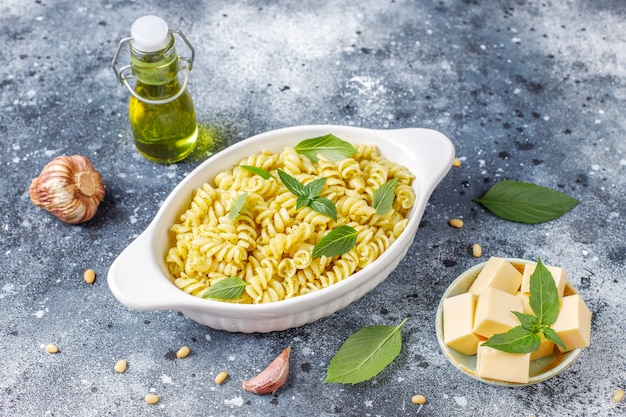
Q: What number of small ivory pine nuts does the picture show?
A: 11